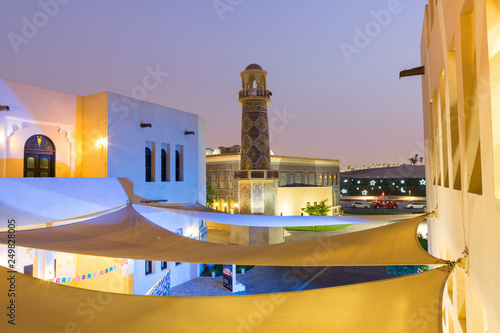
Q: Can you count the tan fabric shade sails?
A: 3